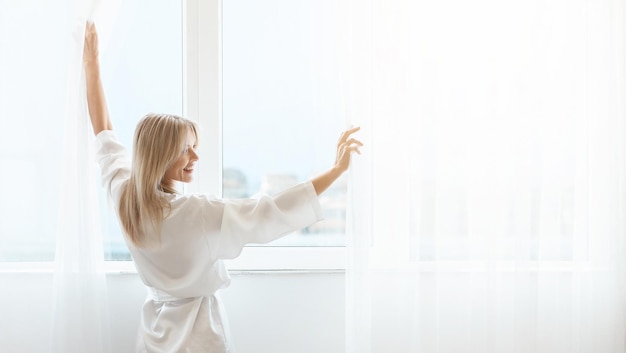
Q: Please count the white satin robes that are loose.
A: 1